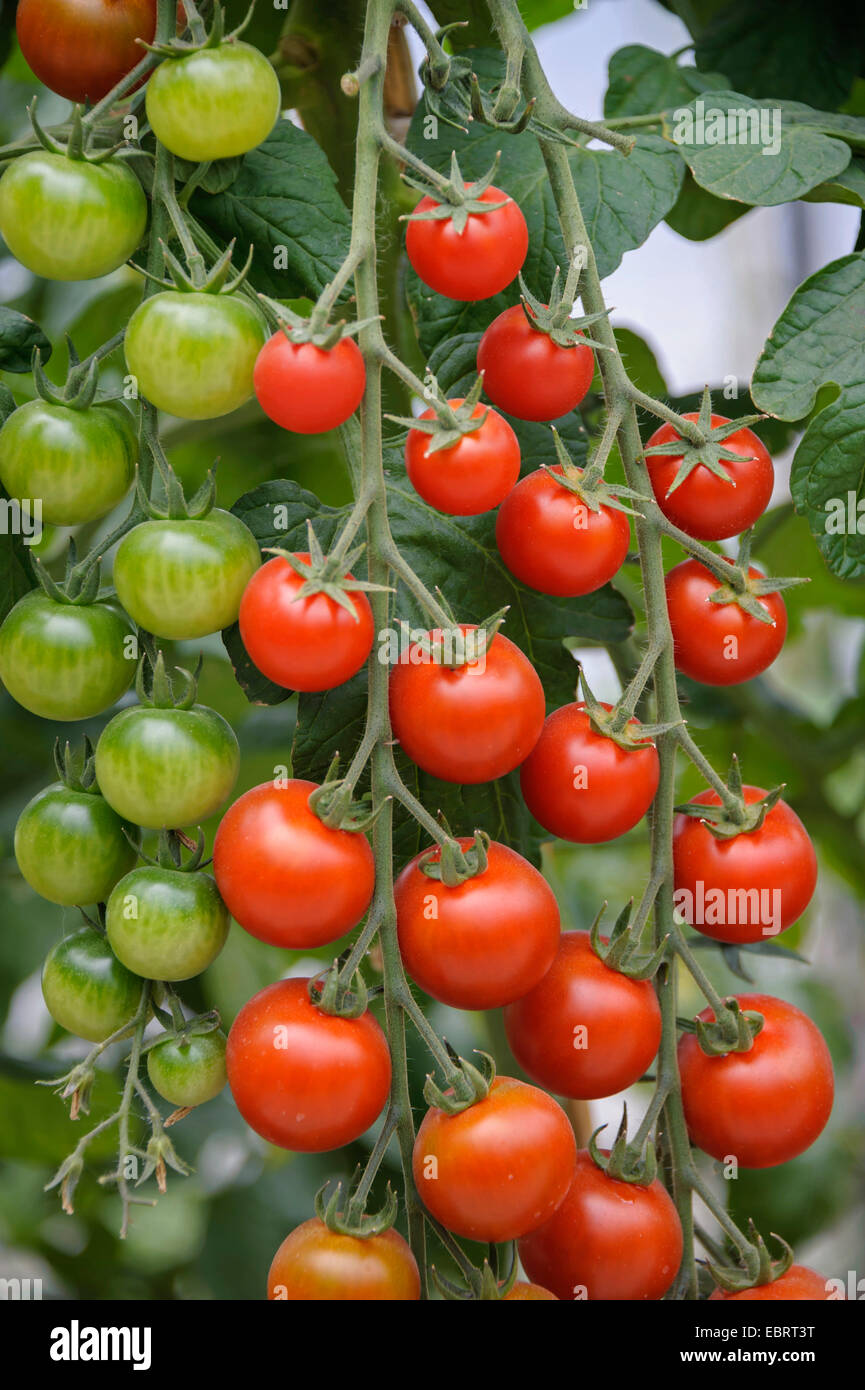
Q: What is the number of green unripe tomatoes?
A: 11